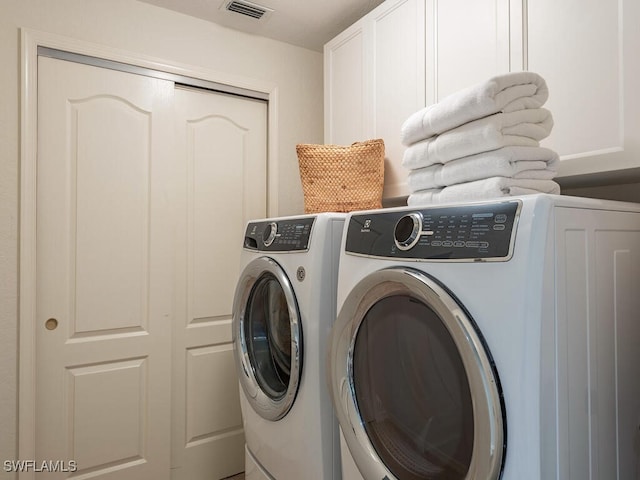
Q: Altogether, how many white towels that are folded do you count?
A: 4